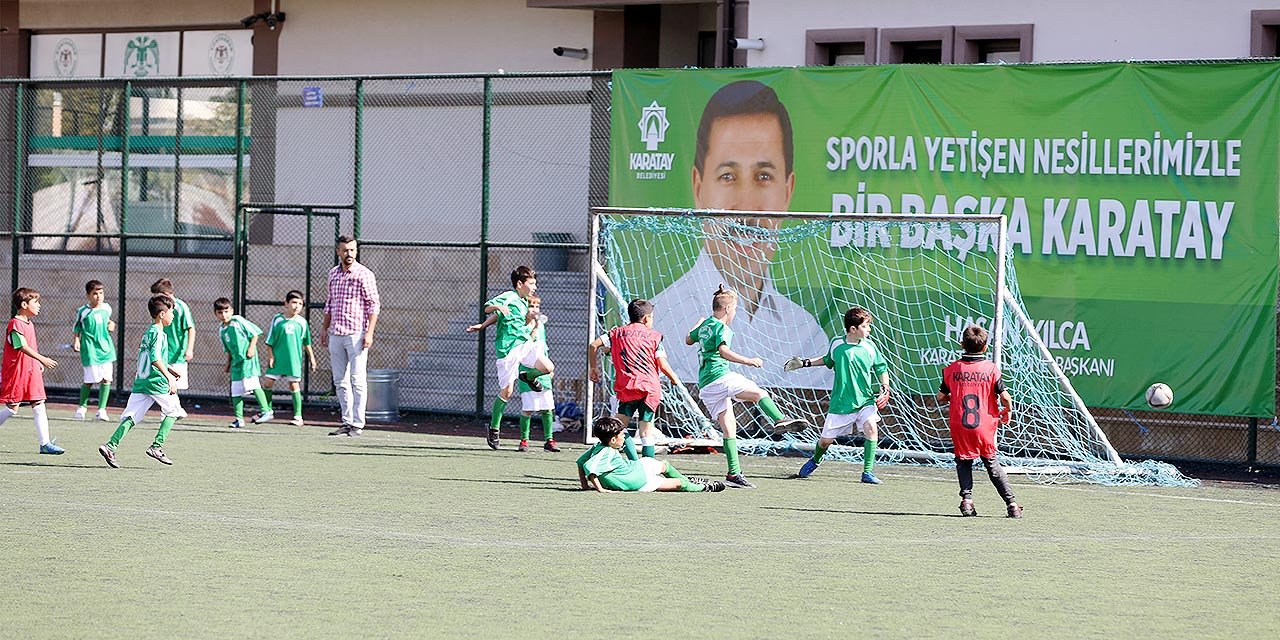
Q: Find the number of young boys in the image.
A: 13